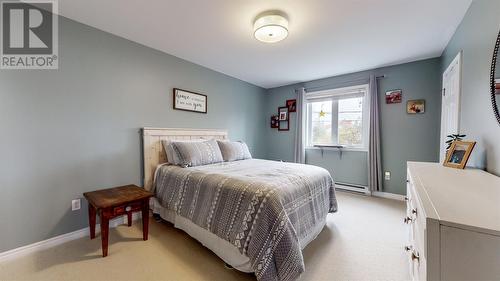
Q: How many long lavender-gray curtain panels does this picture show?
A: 2